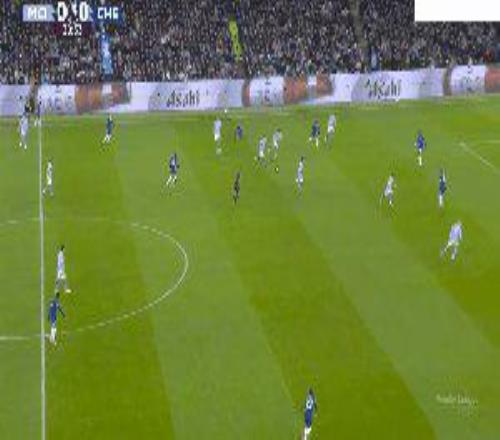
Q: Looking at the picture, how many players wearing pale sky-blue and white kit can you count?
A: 10